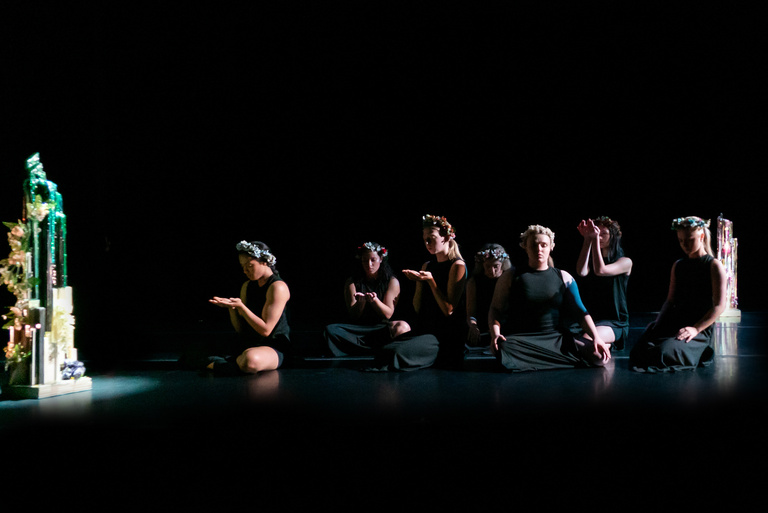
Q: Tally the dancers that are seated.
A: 7